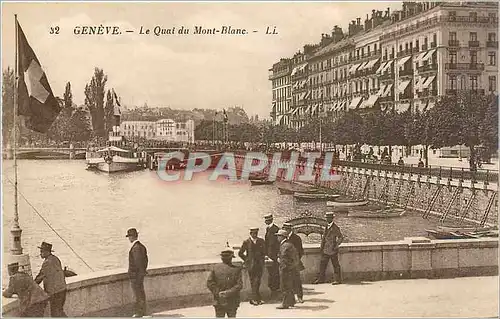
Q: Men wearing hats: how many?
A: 9